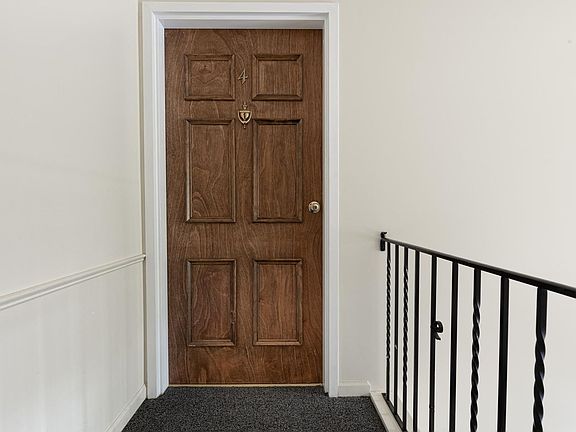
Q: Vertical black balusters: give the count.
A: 9